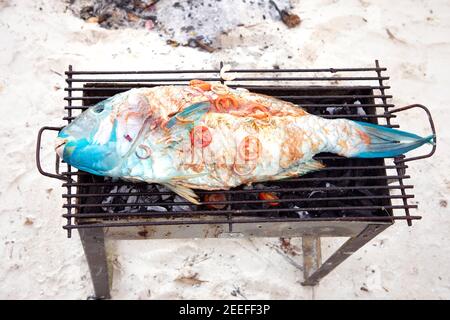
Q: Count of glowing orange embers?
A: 2